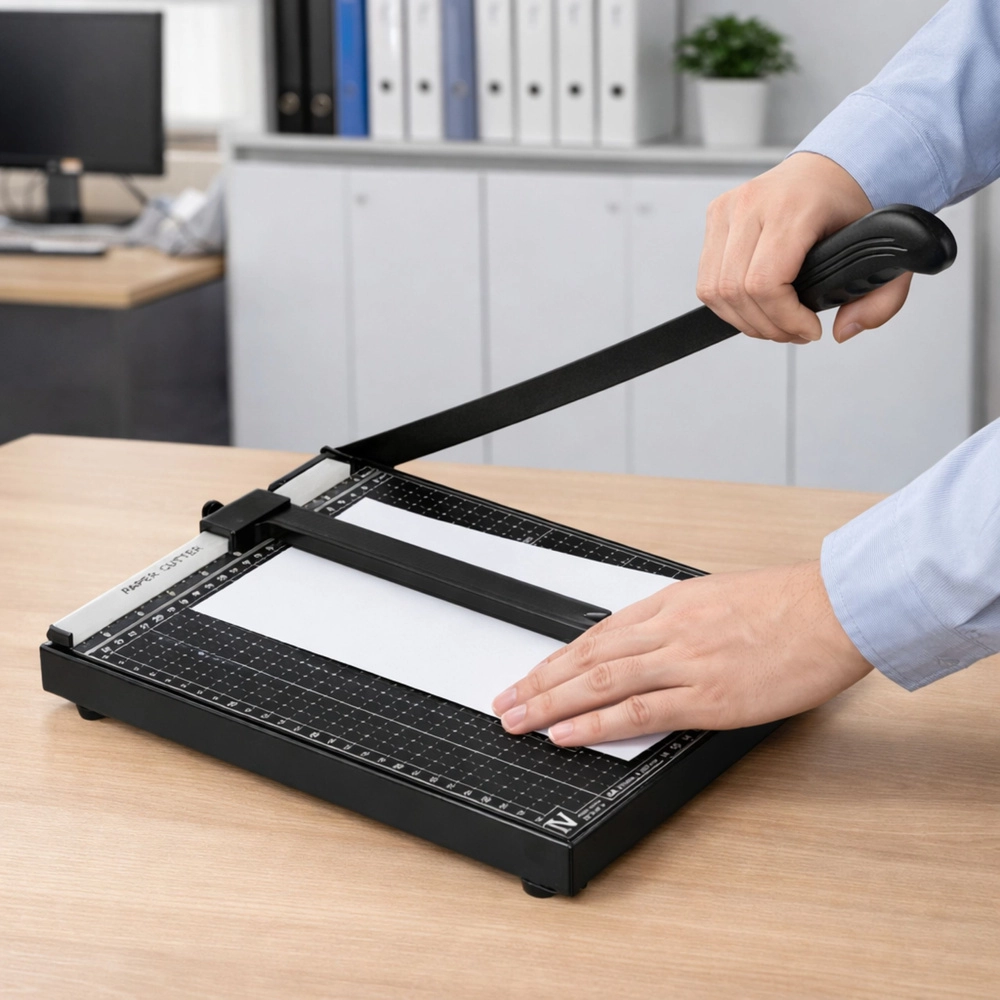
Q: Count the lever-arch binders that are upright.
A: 10